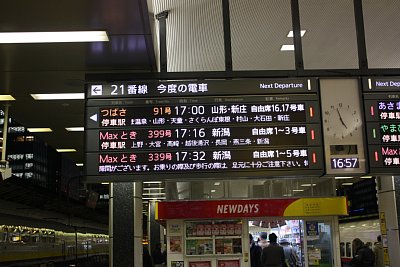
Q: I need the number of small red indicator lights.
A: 5